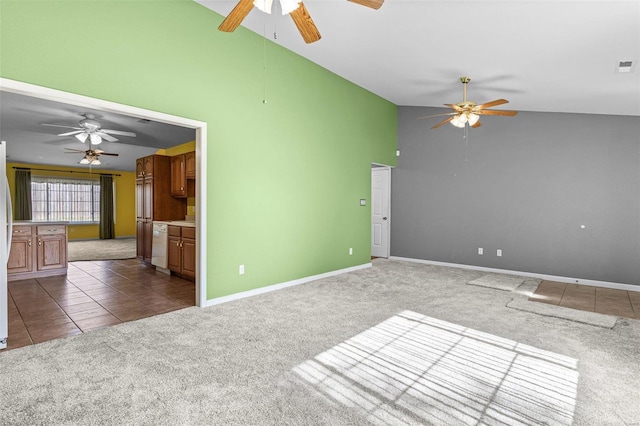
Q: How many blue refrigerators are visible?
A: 0